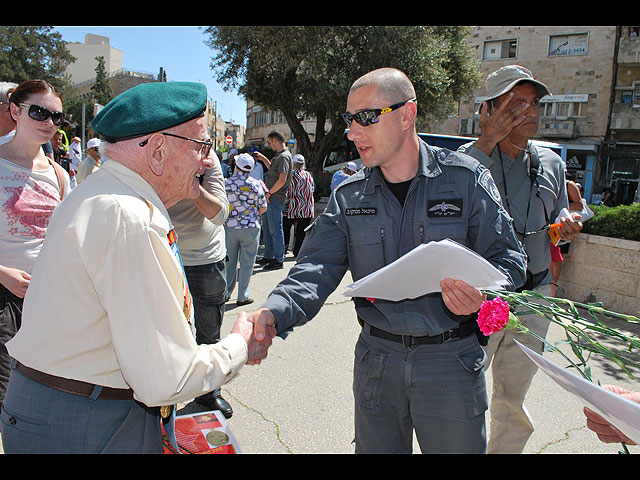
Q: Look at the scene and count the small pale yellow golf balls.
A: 0